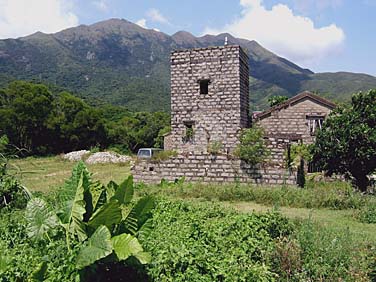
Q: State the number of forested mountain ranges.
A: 1